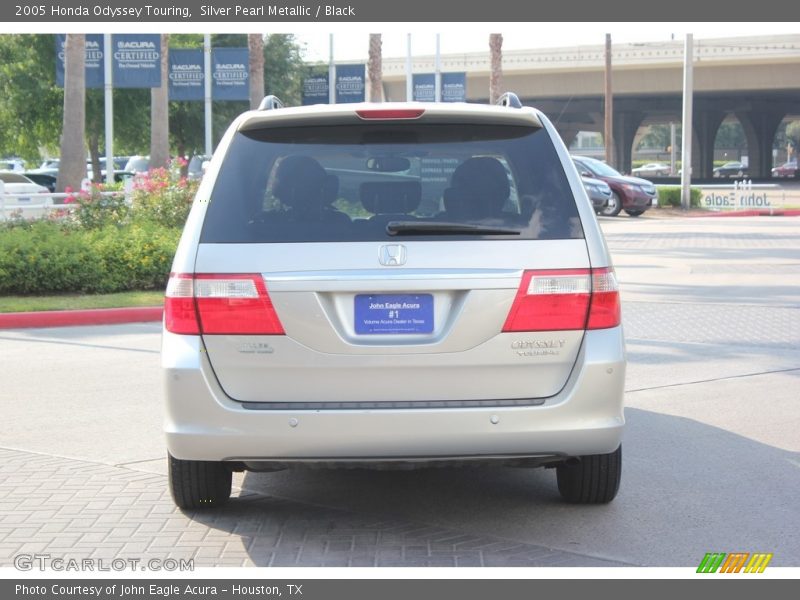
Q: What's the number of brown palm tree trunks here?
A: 5